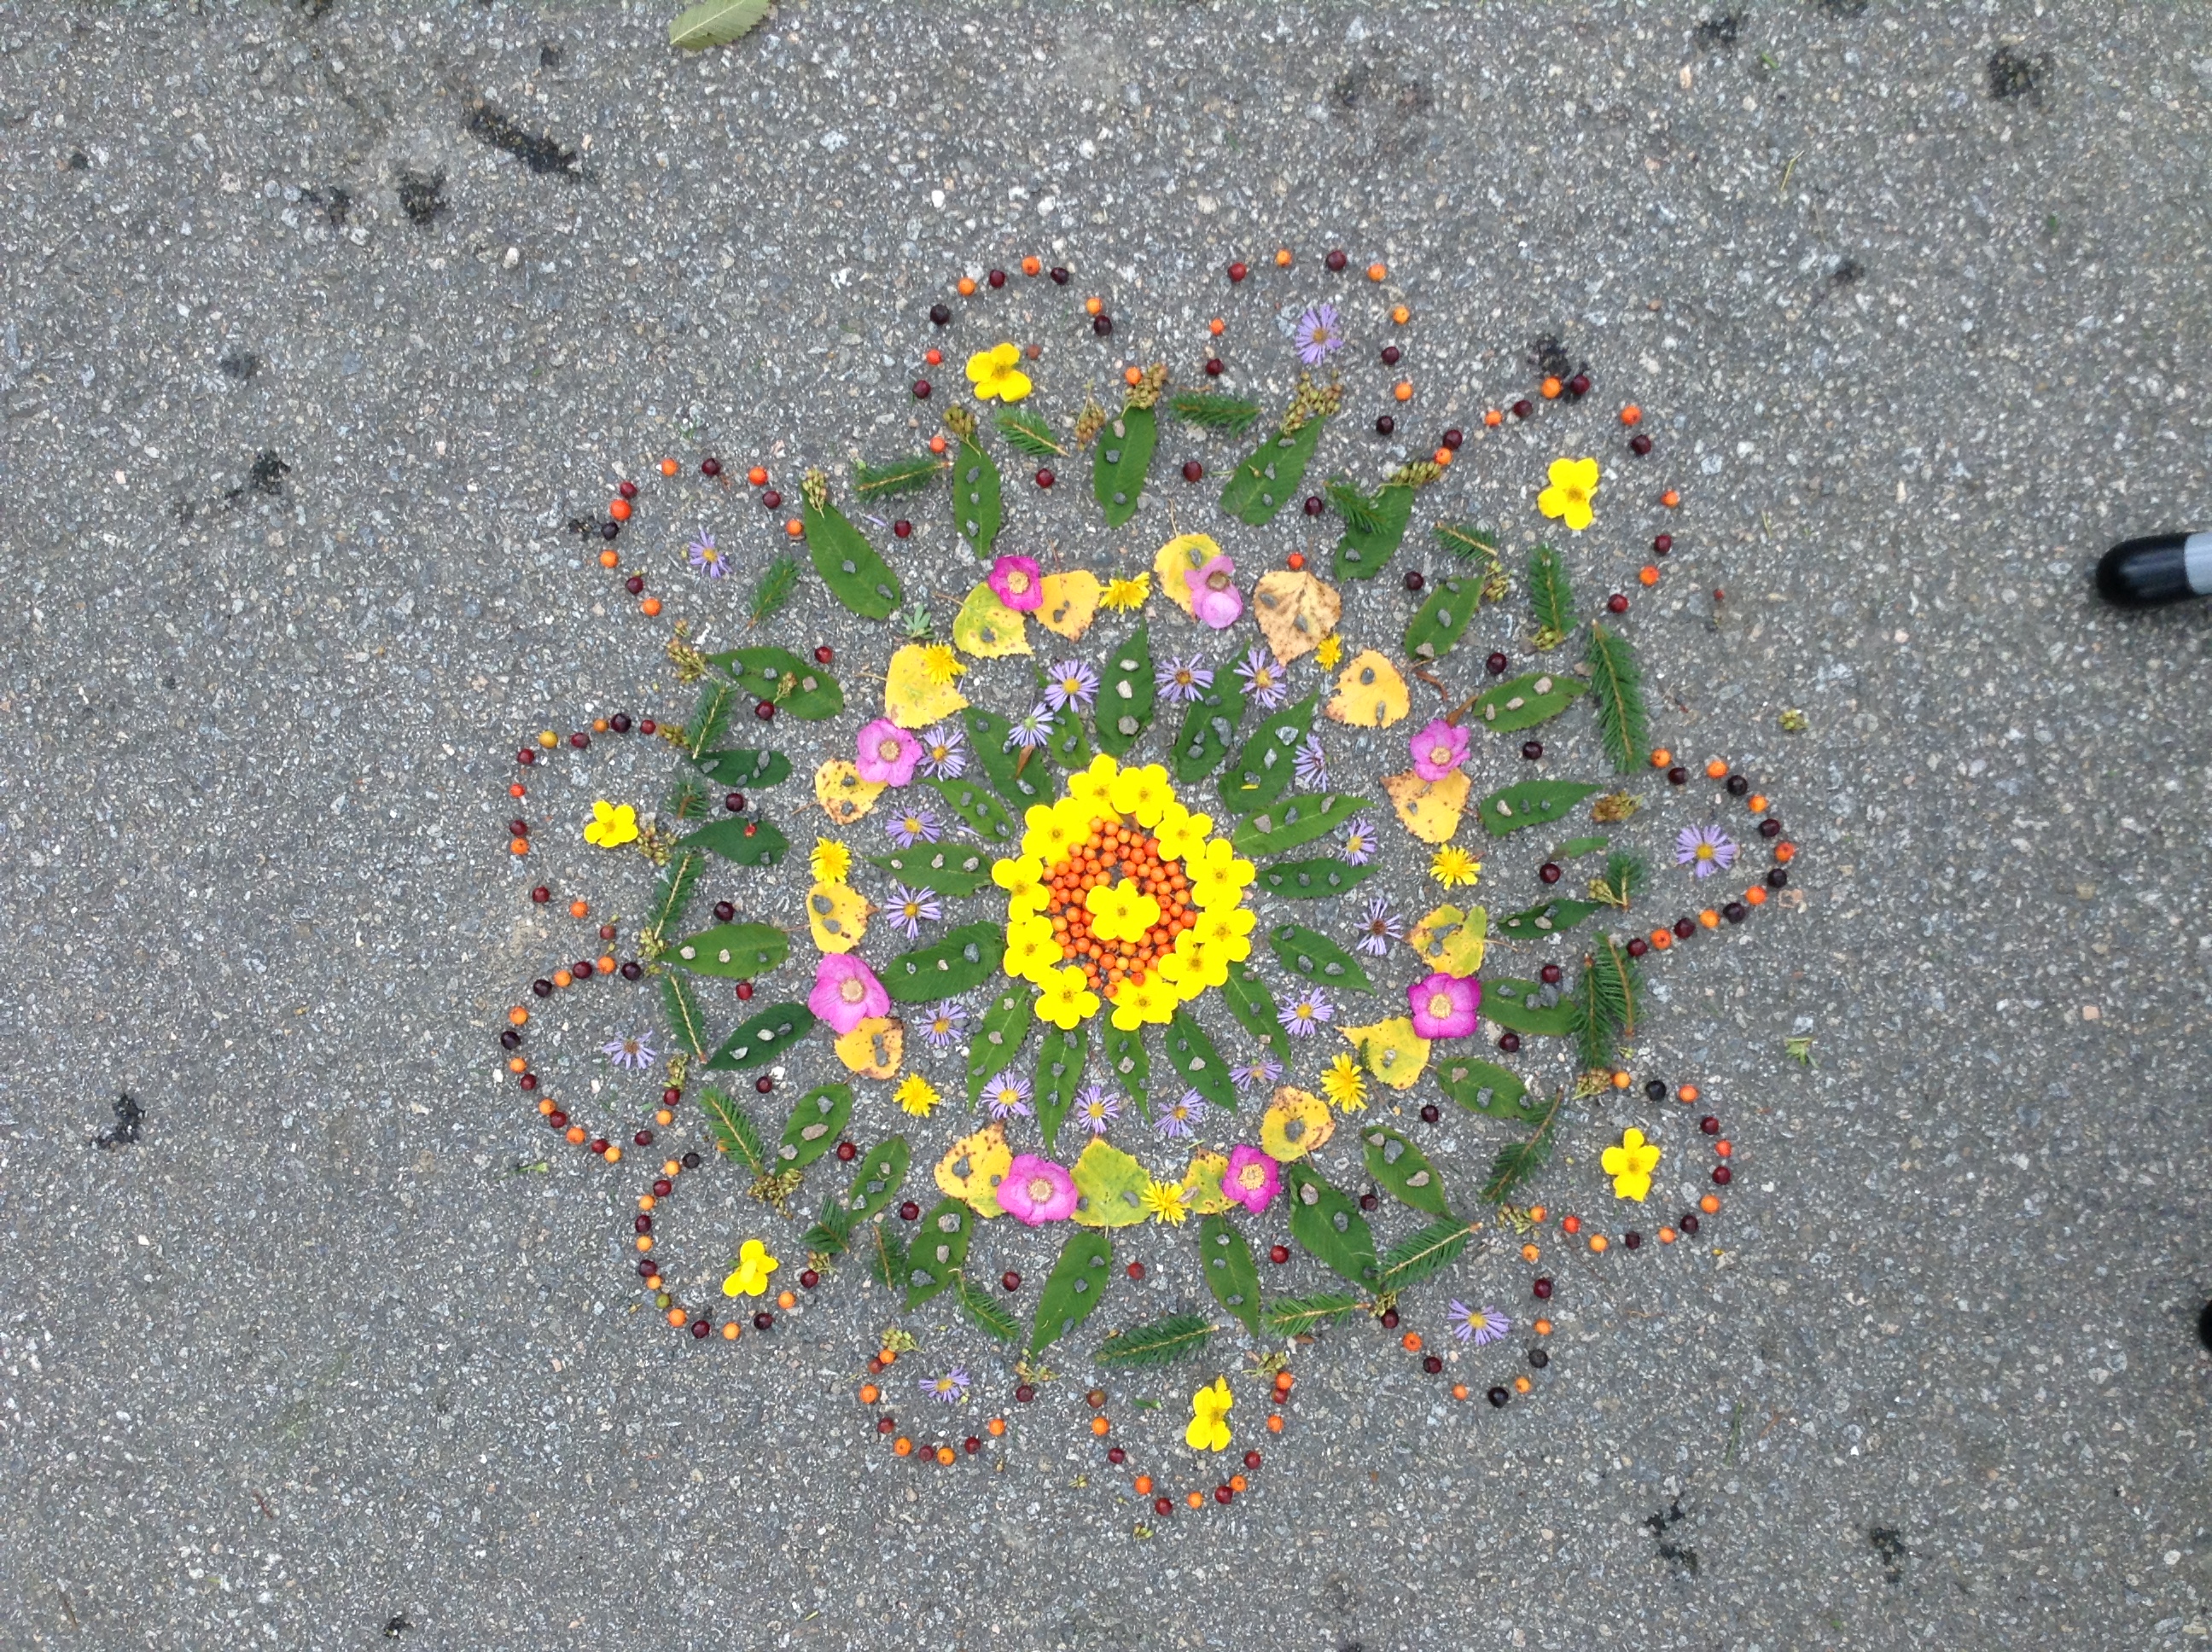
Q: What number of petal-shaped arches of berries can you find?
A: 12